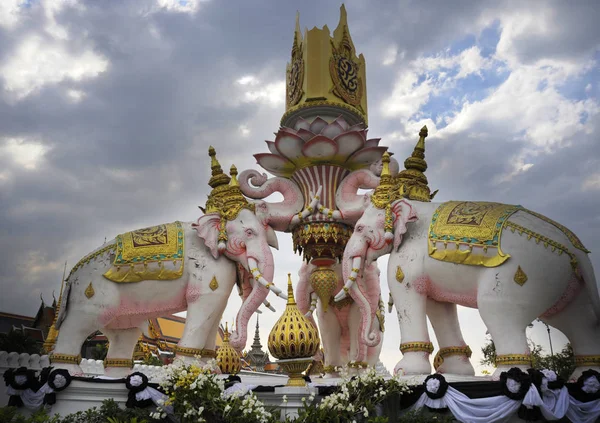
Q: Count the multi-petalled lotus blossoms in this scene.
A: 1